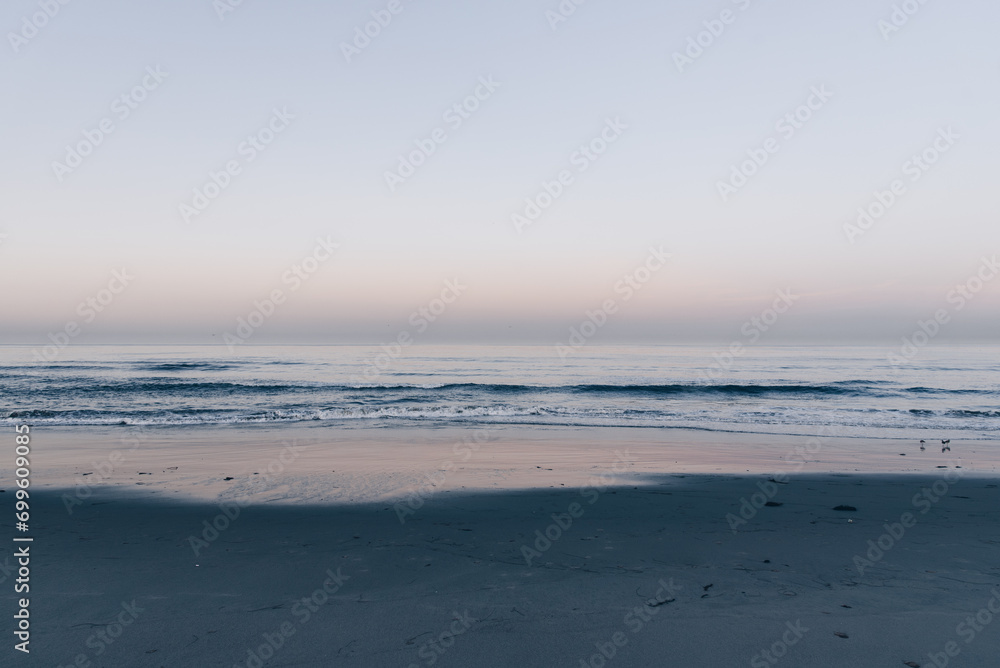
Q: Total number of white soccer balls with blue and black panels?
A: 0